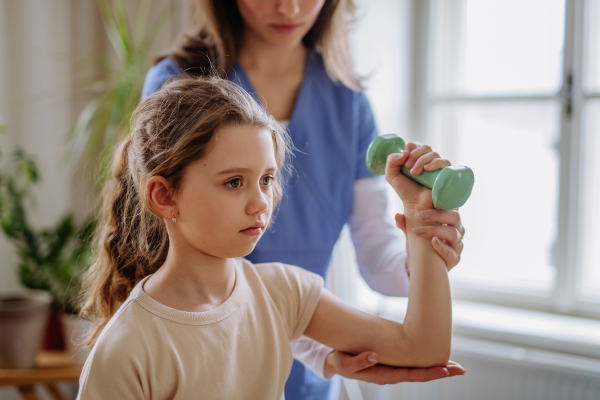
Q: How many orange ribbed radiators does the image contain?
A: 0